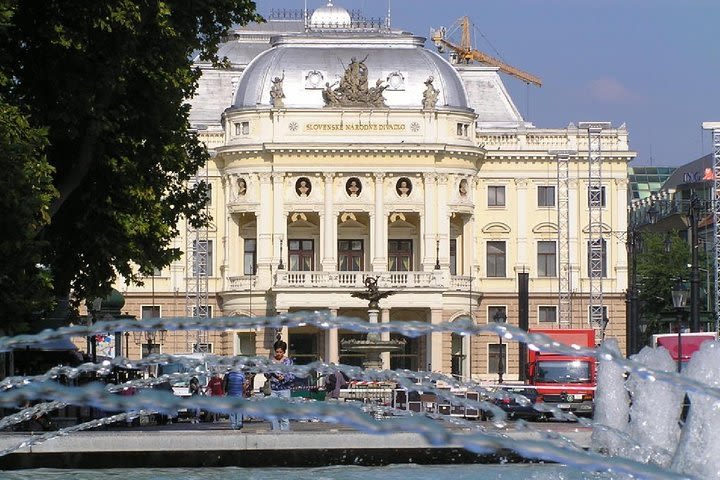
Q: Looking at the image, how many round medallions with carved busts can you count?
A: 5